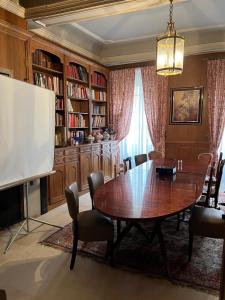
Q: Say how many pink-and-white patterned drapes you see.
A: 3